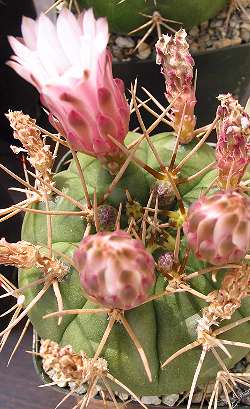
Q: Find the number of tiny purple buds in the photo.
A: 3